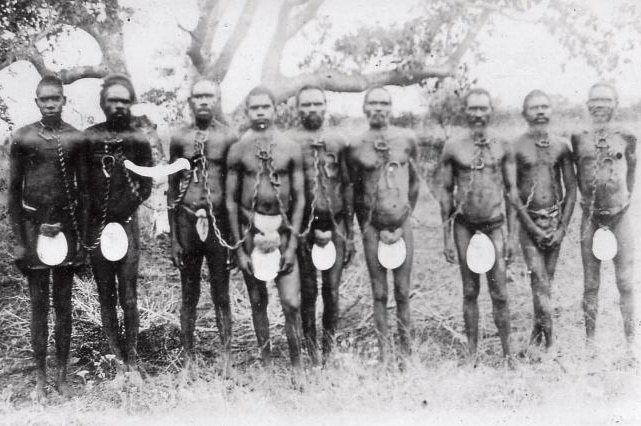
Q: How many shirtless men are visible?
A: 9